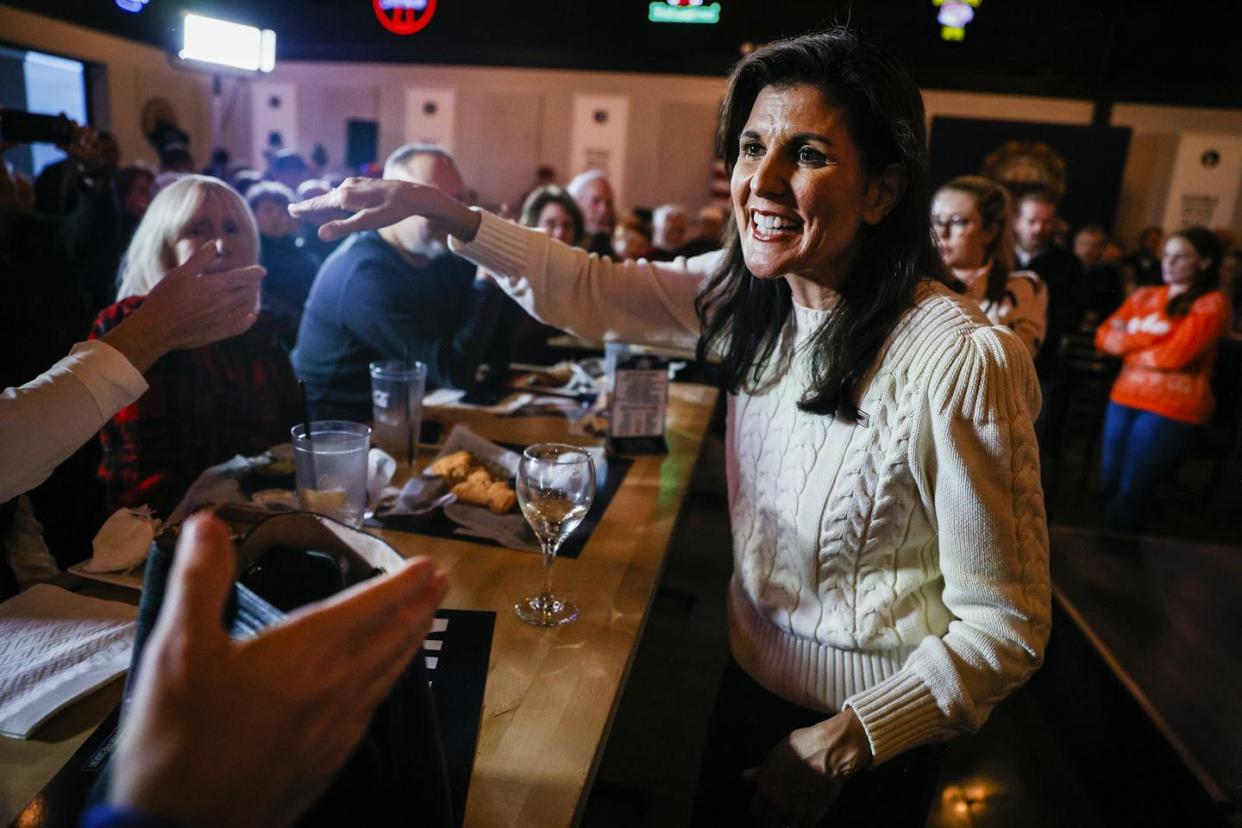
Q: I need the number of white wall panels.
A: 4